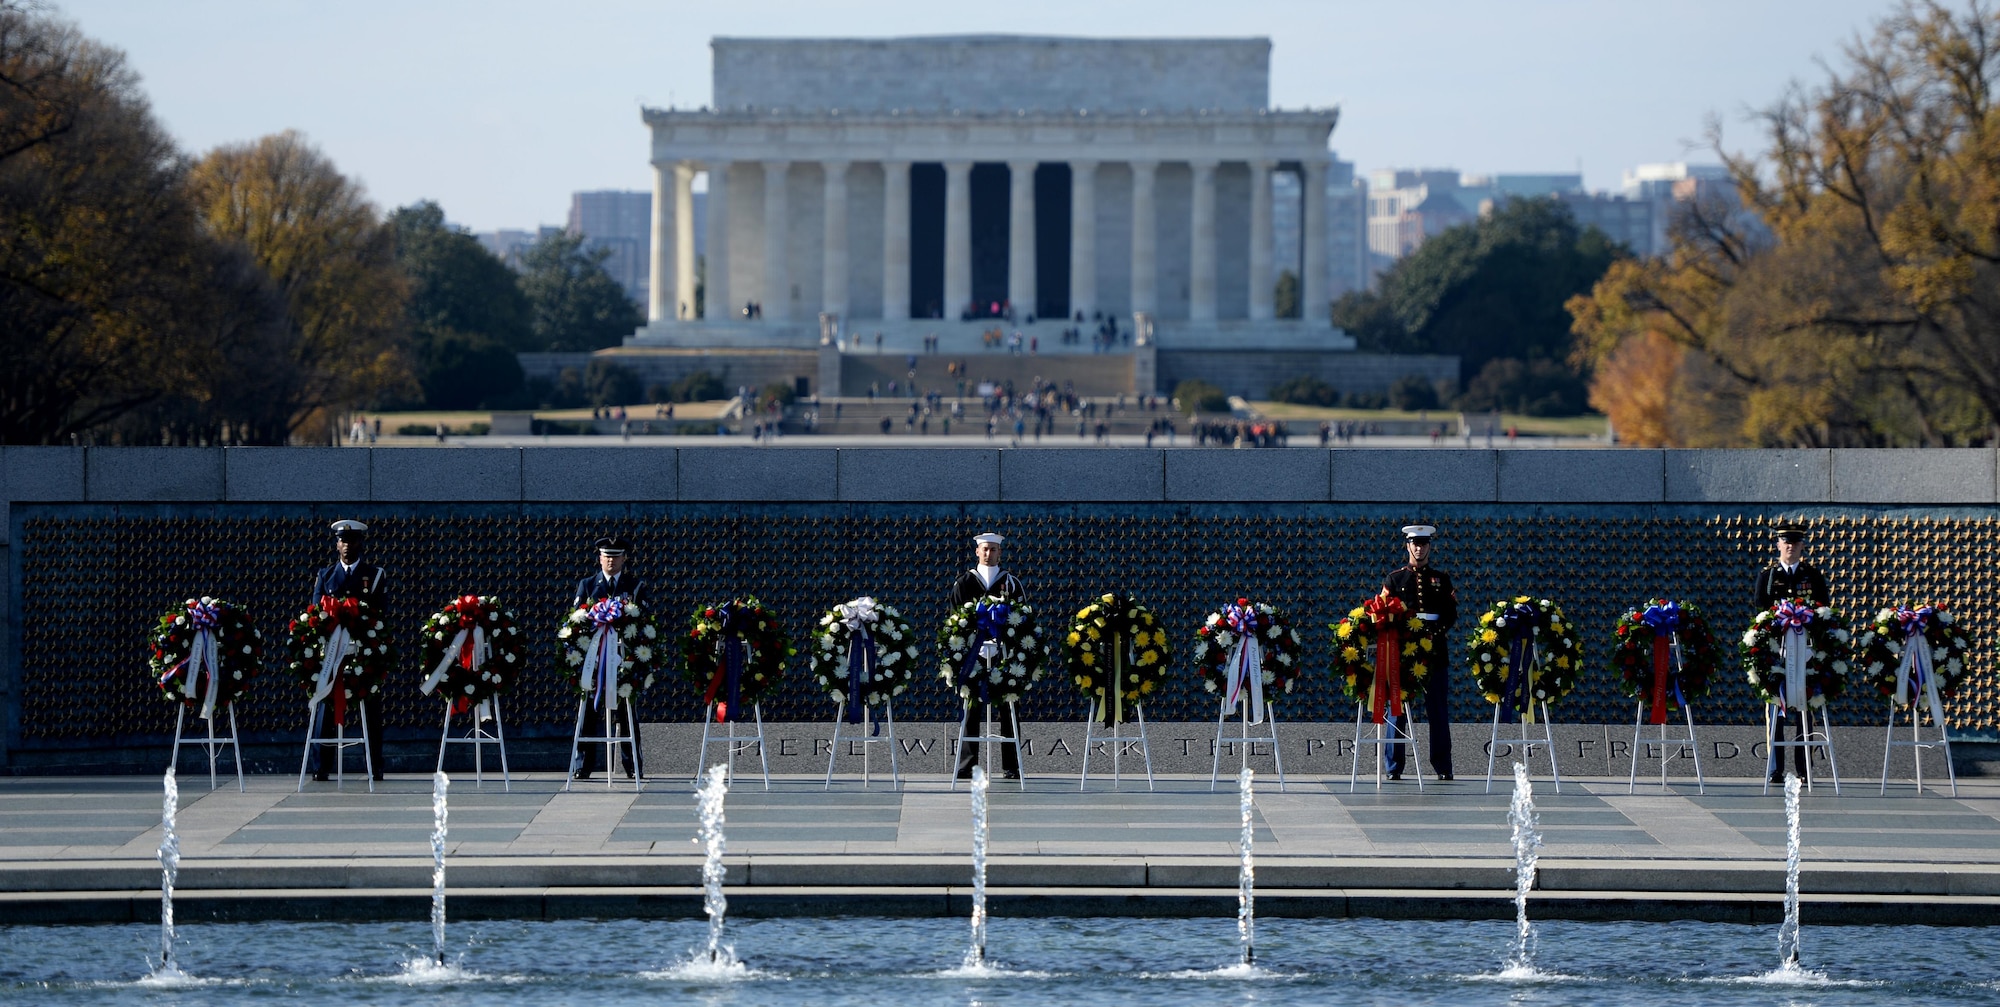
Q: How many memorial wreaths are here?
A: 14